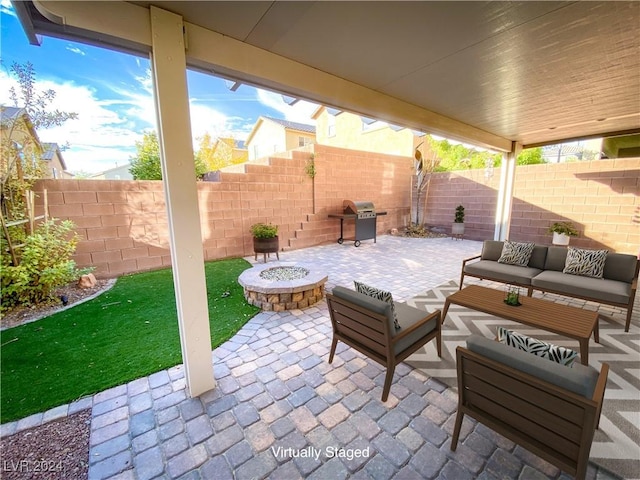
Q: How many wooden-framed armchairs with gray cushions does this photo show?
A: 2